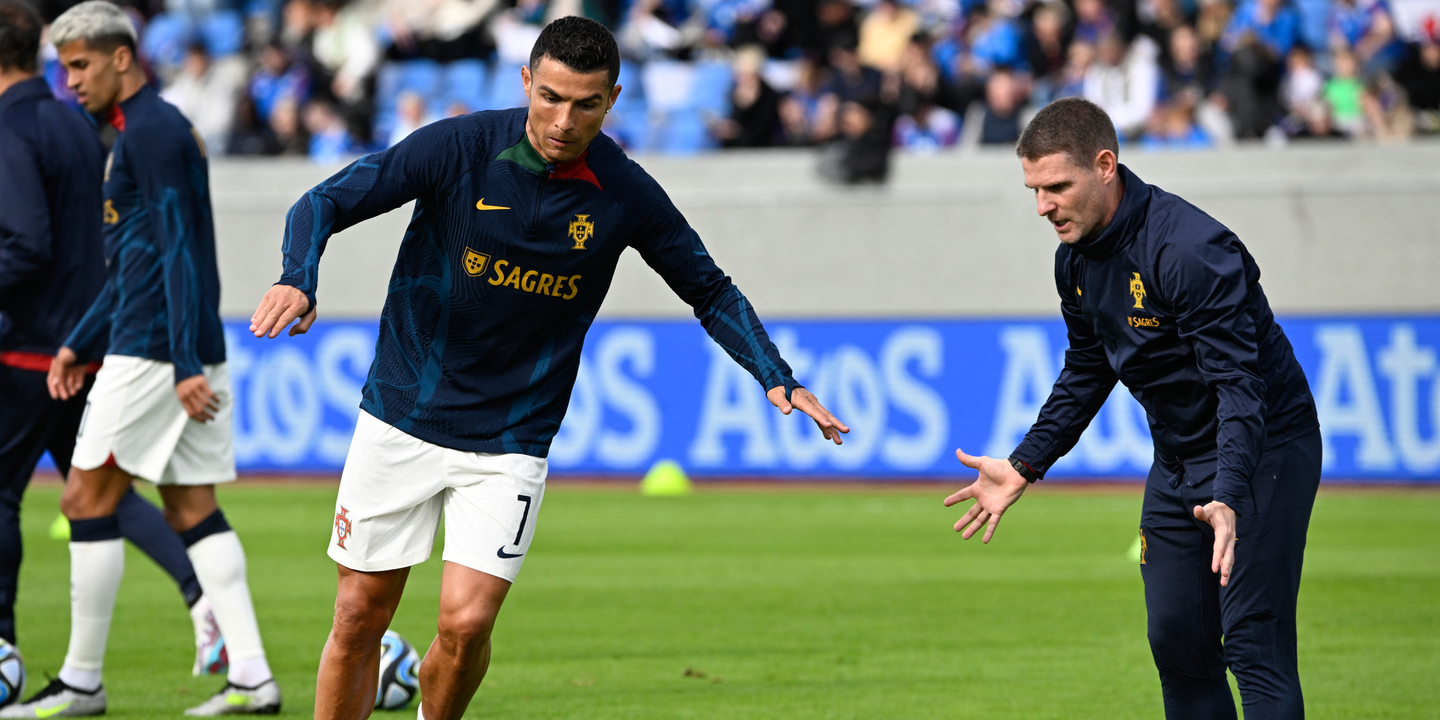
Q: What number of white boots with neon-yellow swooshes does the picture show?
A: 2